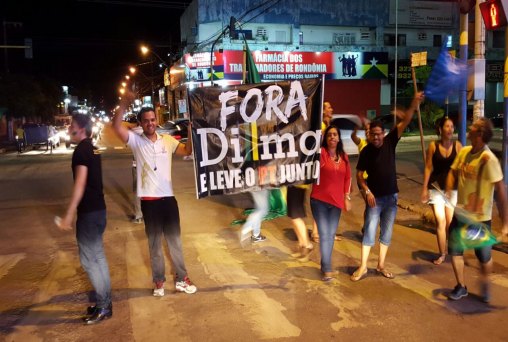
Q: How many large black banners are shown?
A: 1